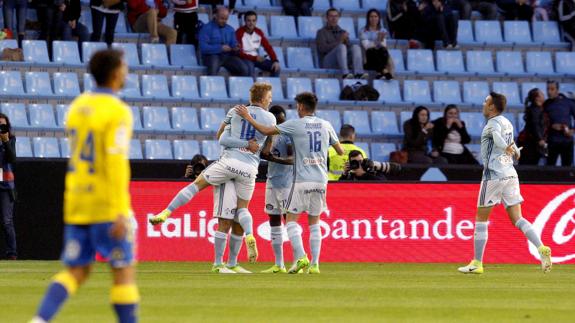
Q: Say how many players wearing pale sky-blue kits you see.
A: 5